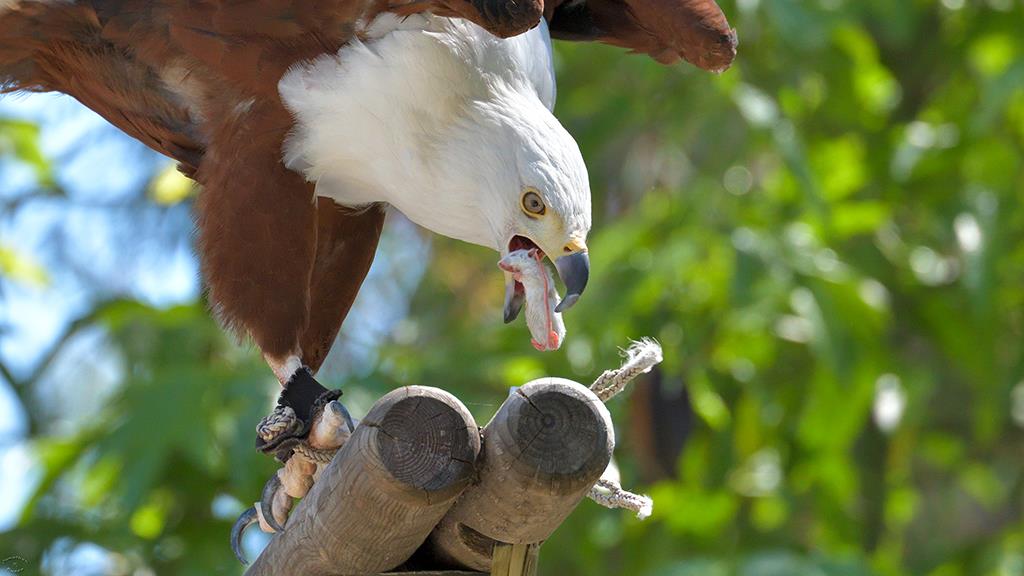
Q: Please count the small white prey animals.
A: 1